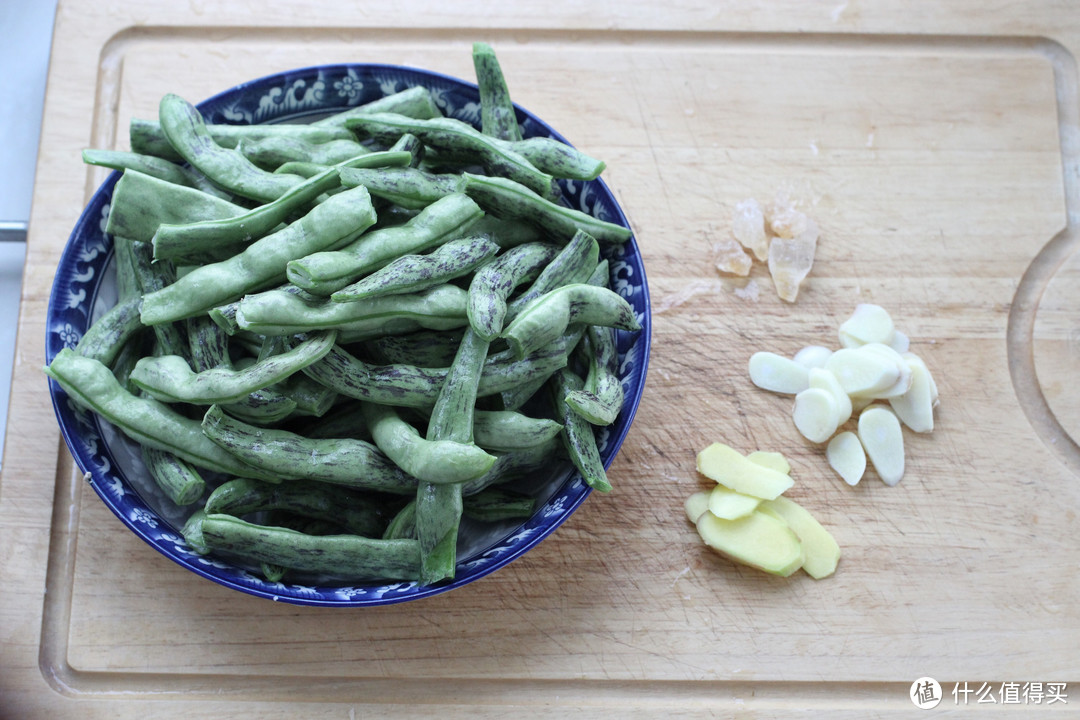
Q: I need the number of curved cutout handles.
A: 1